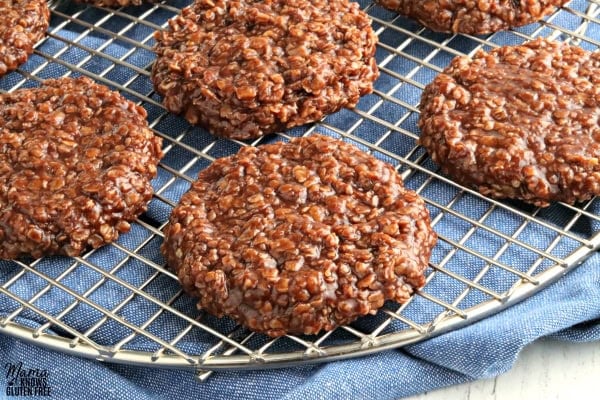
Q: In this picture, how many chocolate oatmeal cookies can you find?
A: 7